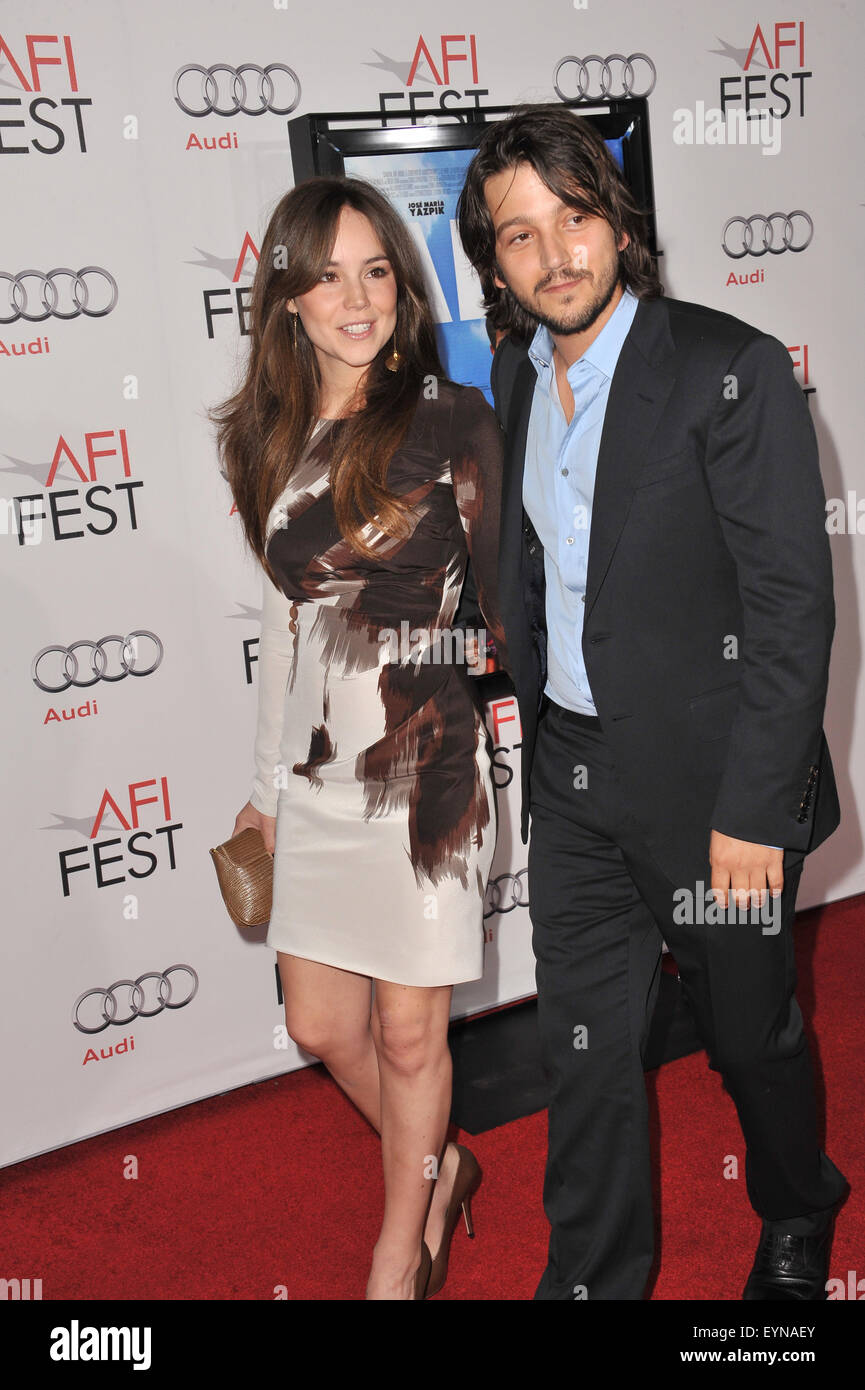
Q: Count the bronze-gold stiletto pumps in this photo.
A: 2